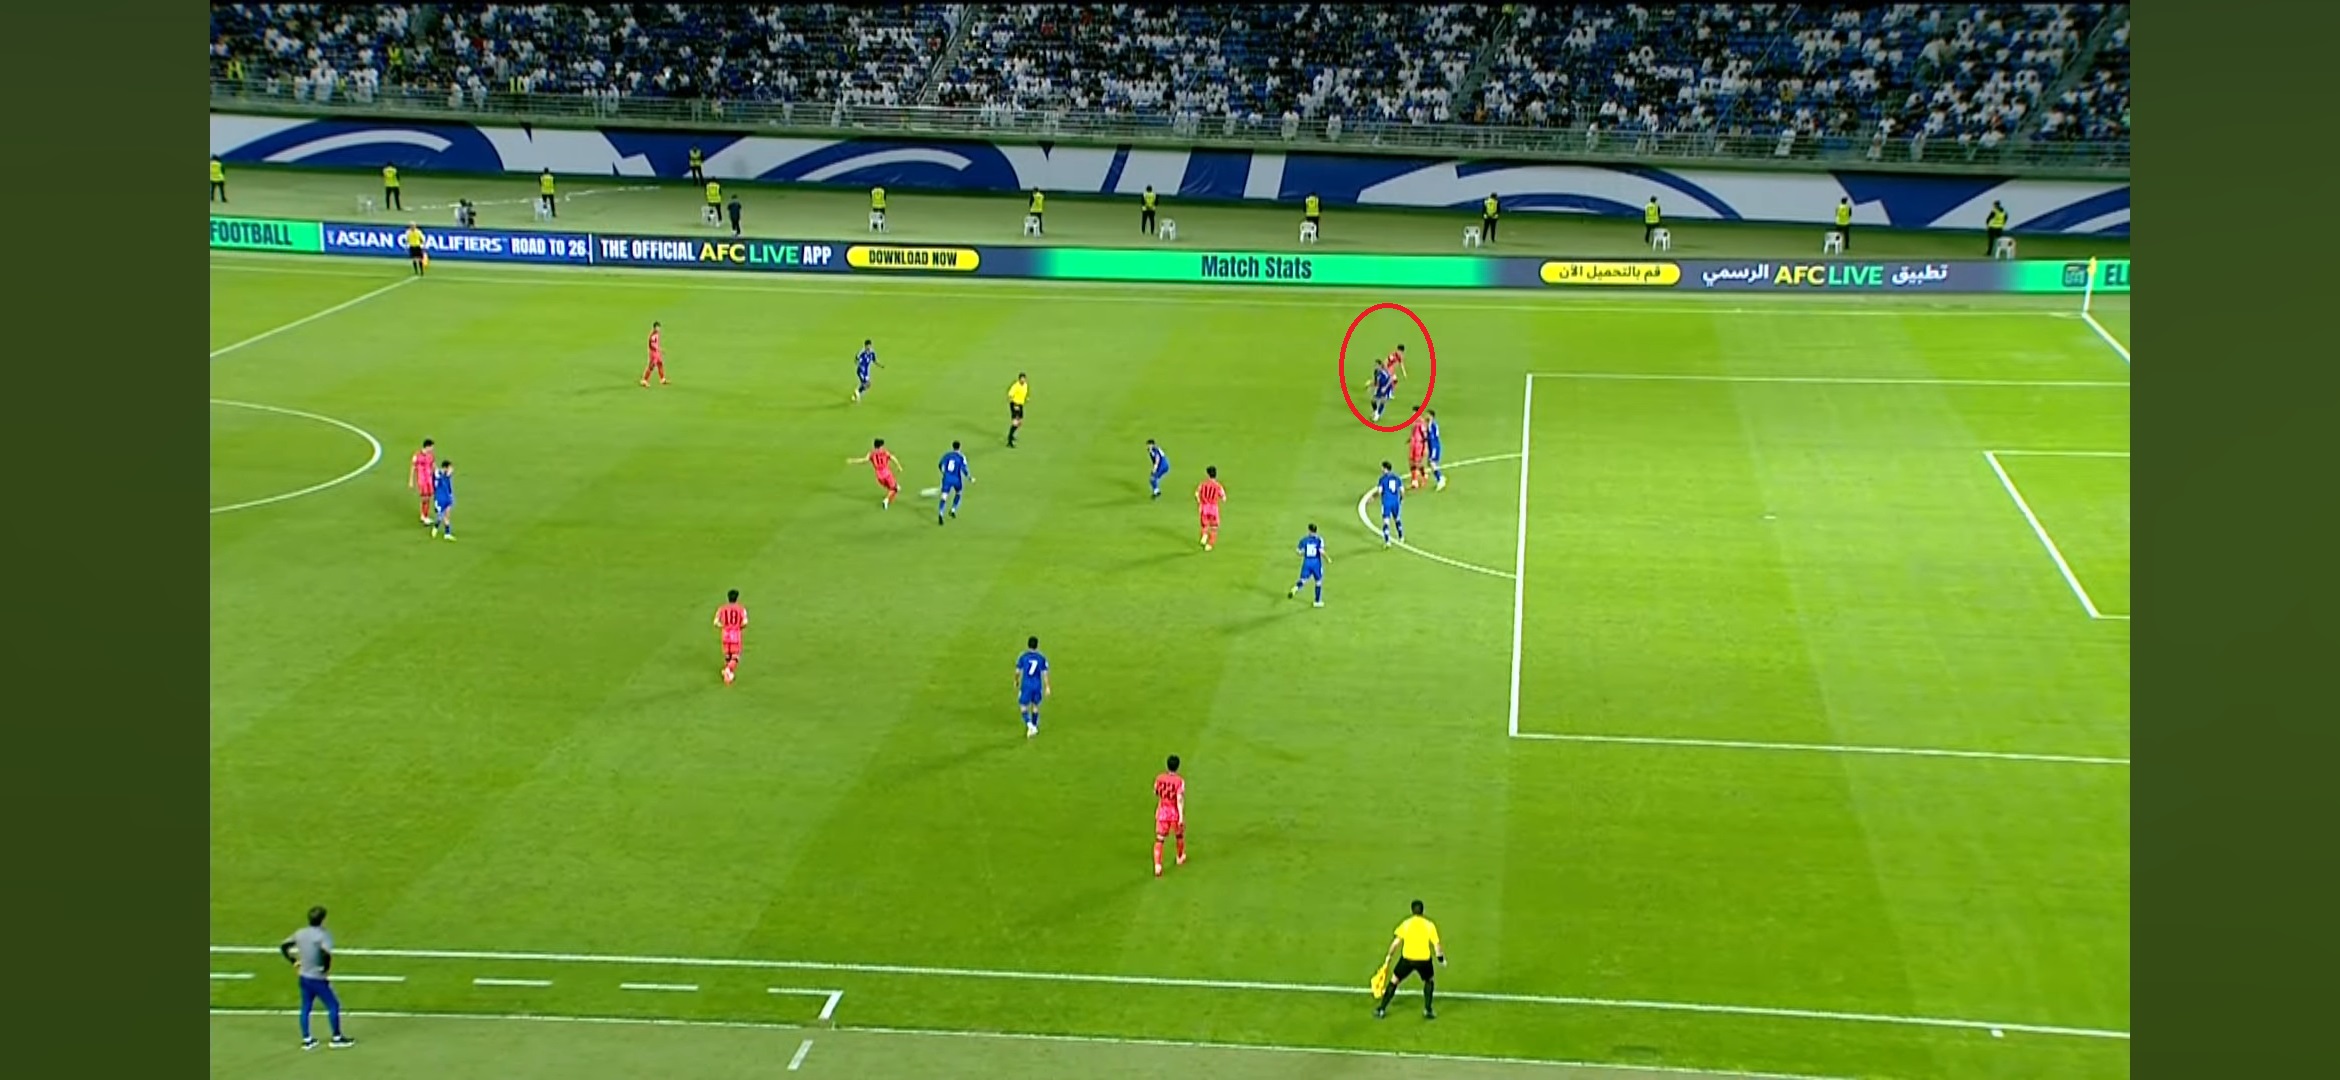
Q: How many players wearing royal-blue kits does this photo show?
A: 9